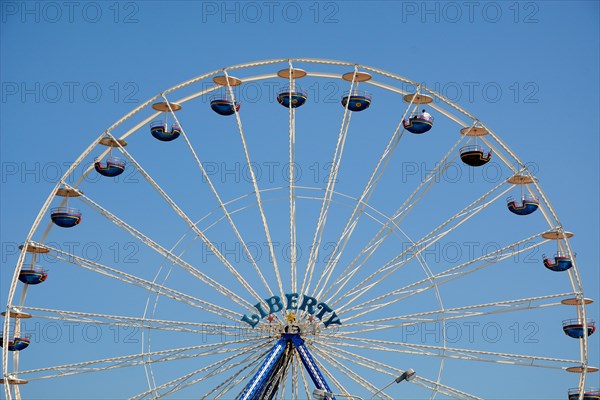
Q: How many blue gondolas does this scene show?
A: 13